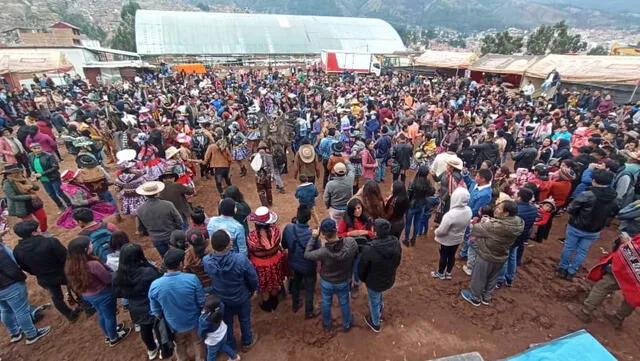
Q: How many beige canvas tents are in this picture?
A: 4